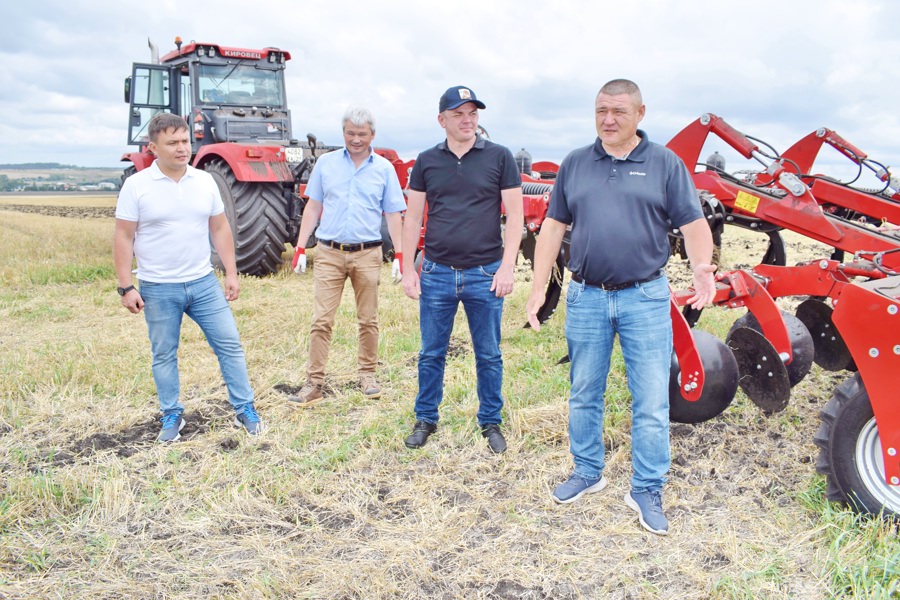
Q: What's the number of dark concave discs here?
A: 4